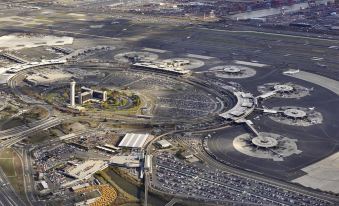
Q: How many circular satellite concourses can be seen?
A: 6